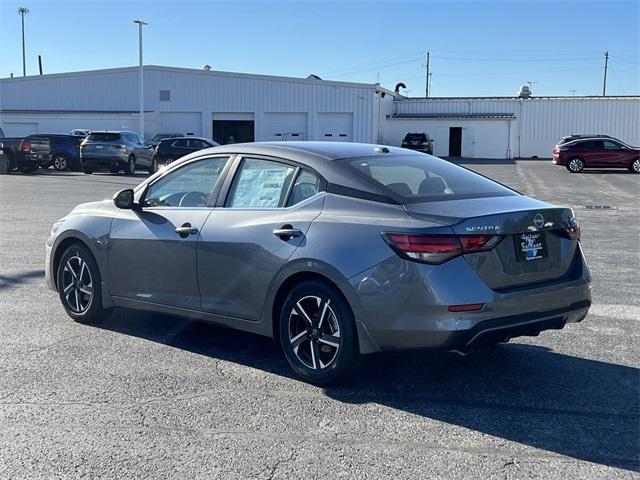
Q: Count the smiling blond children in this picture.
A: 0